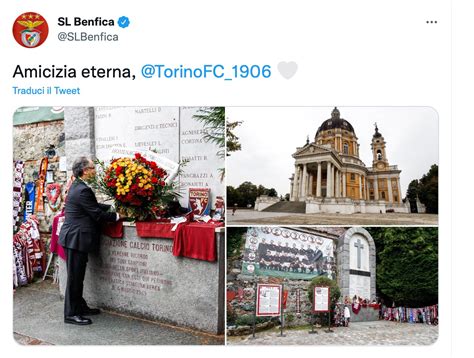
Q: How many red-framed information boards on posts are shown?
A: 2